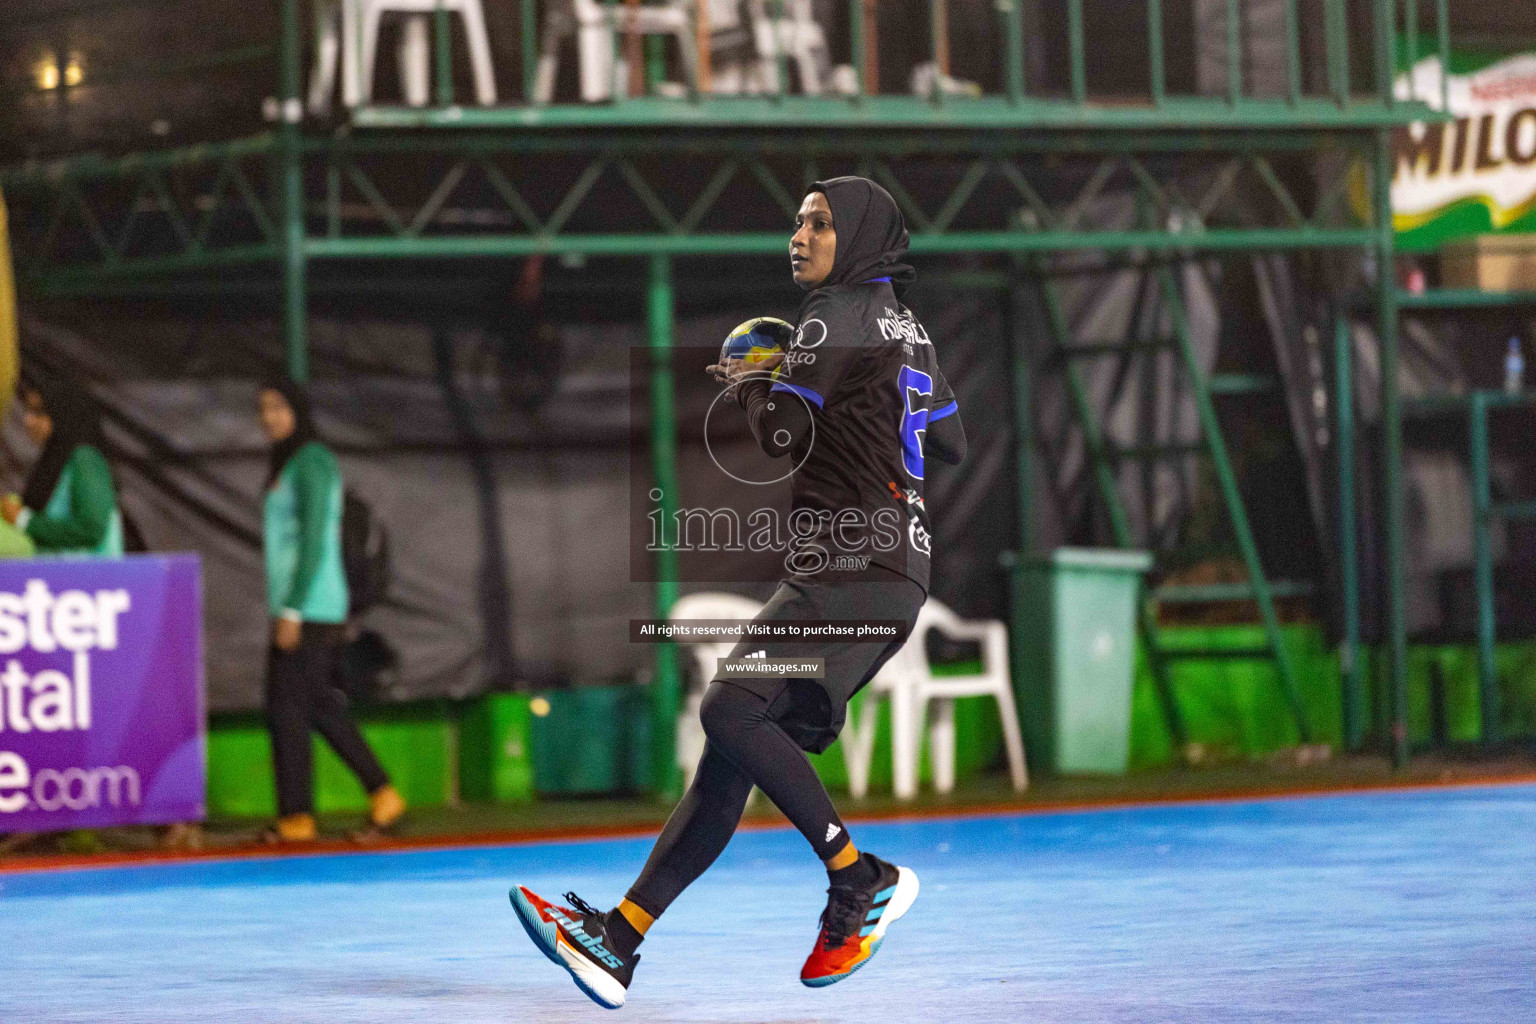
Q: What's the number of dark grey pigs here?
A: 0